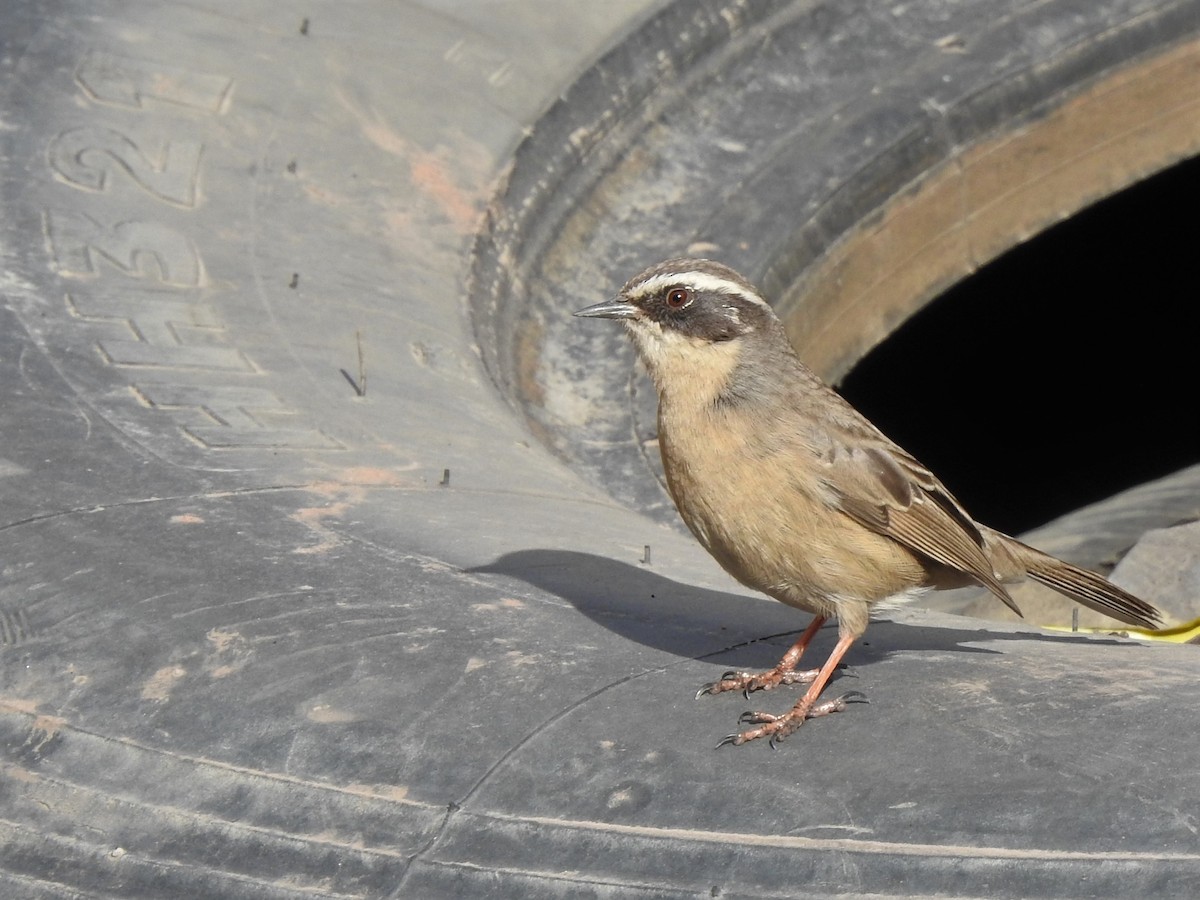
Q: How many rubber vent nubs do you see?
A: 7